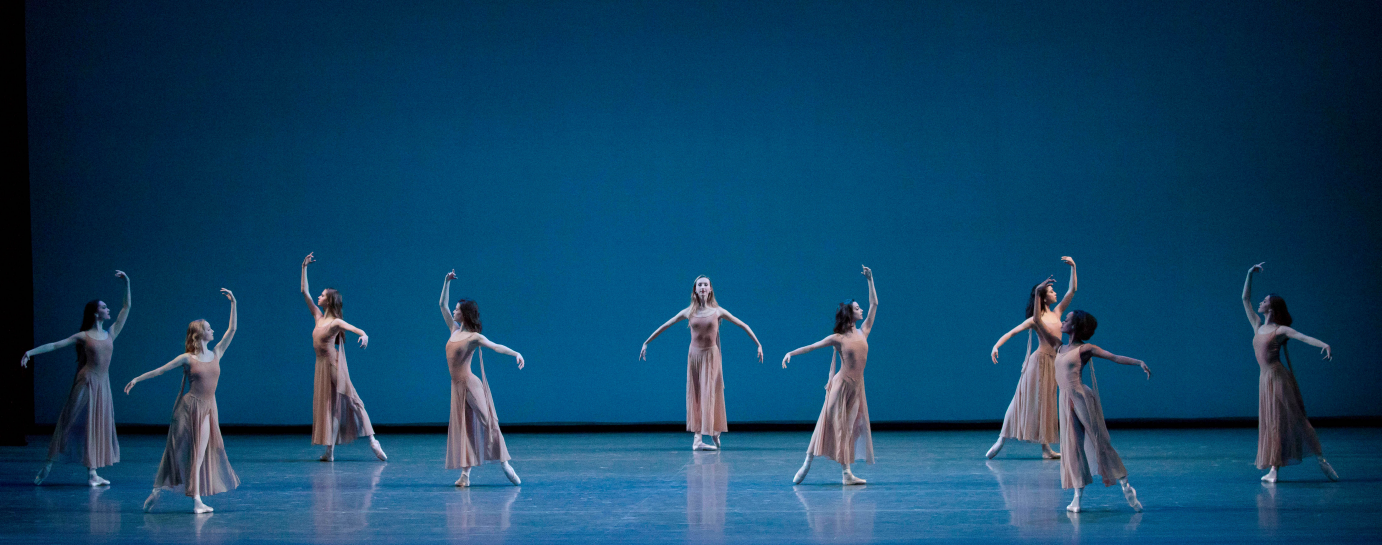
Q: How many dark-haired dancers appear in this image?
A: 6